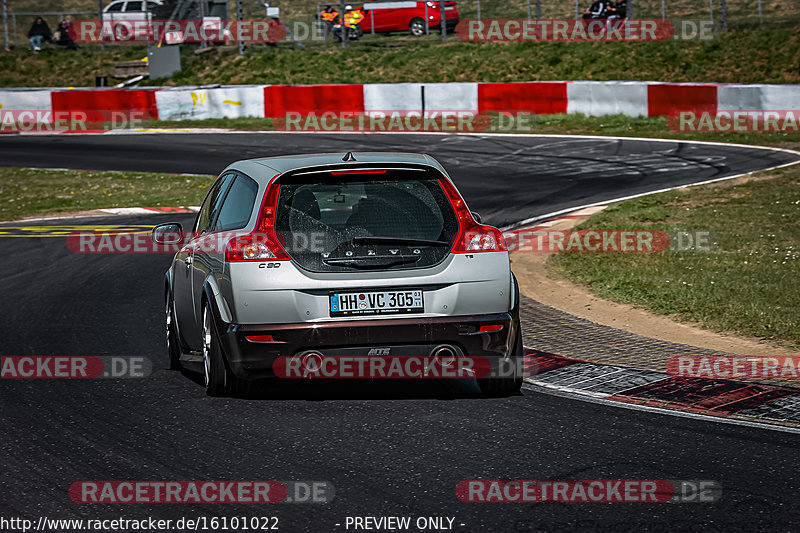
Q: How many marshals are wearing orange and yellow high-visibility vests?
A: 2